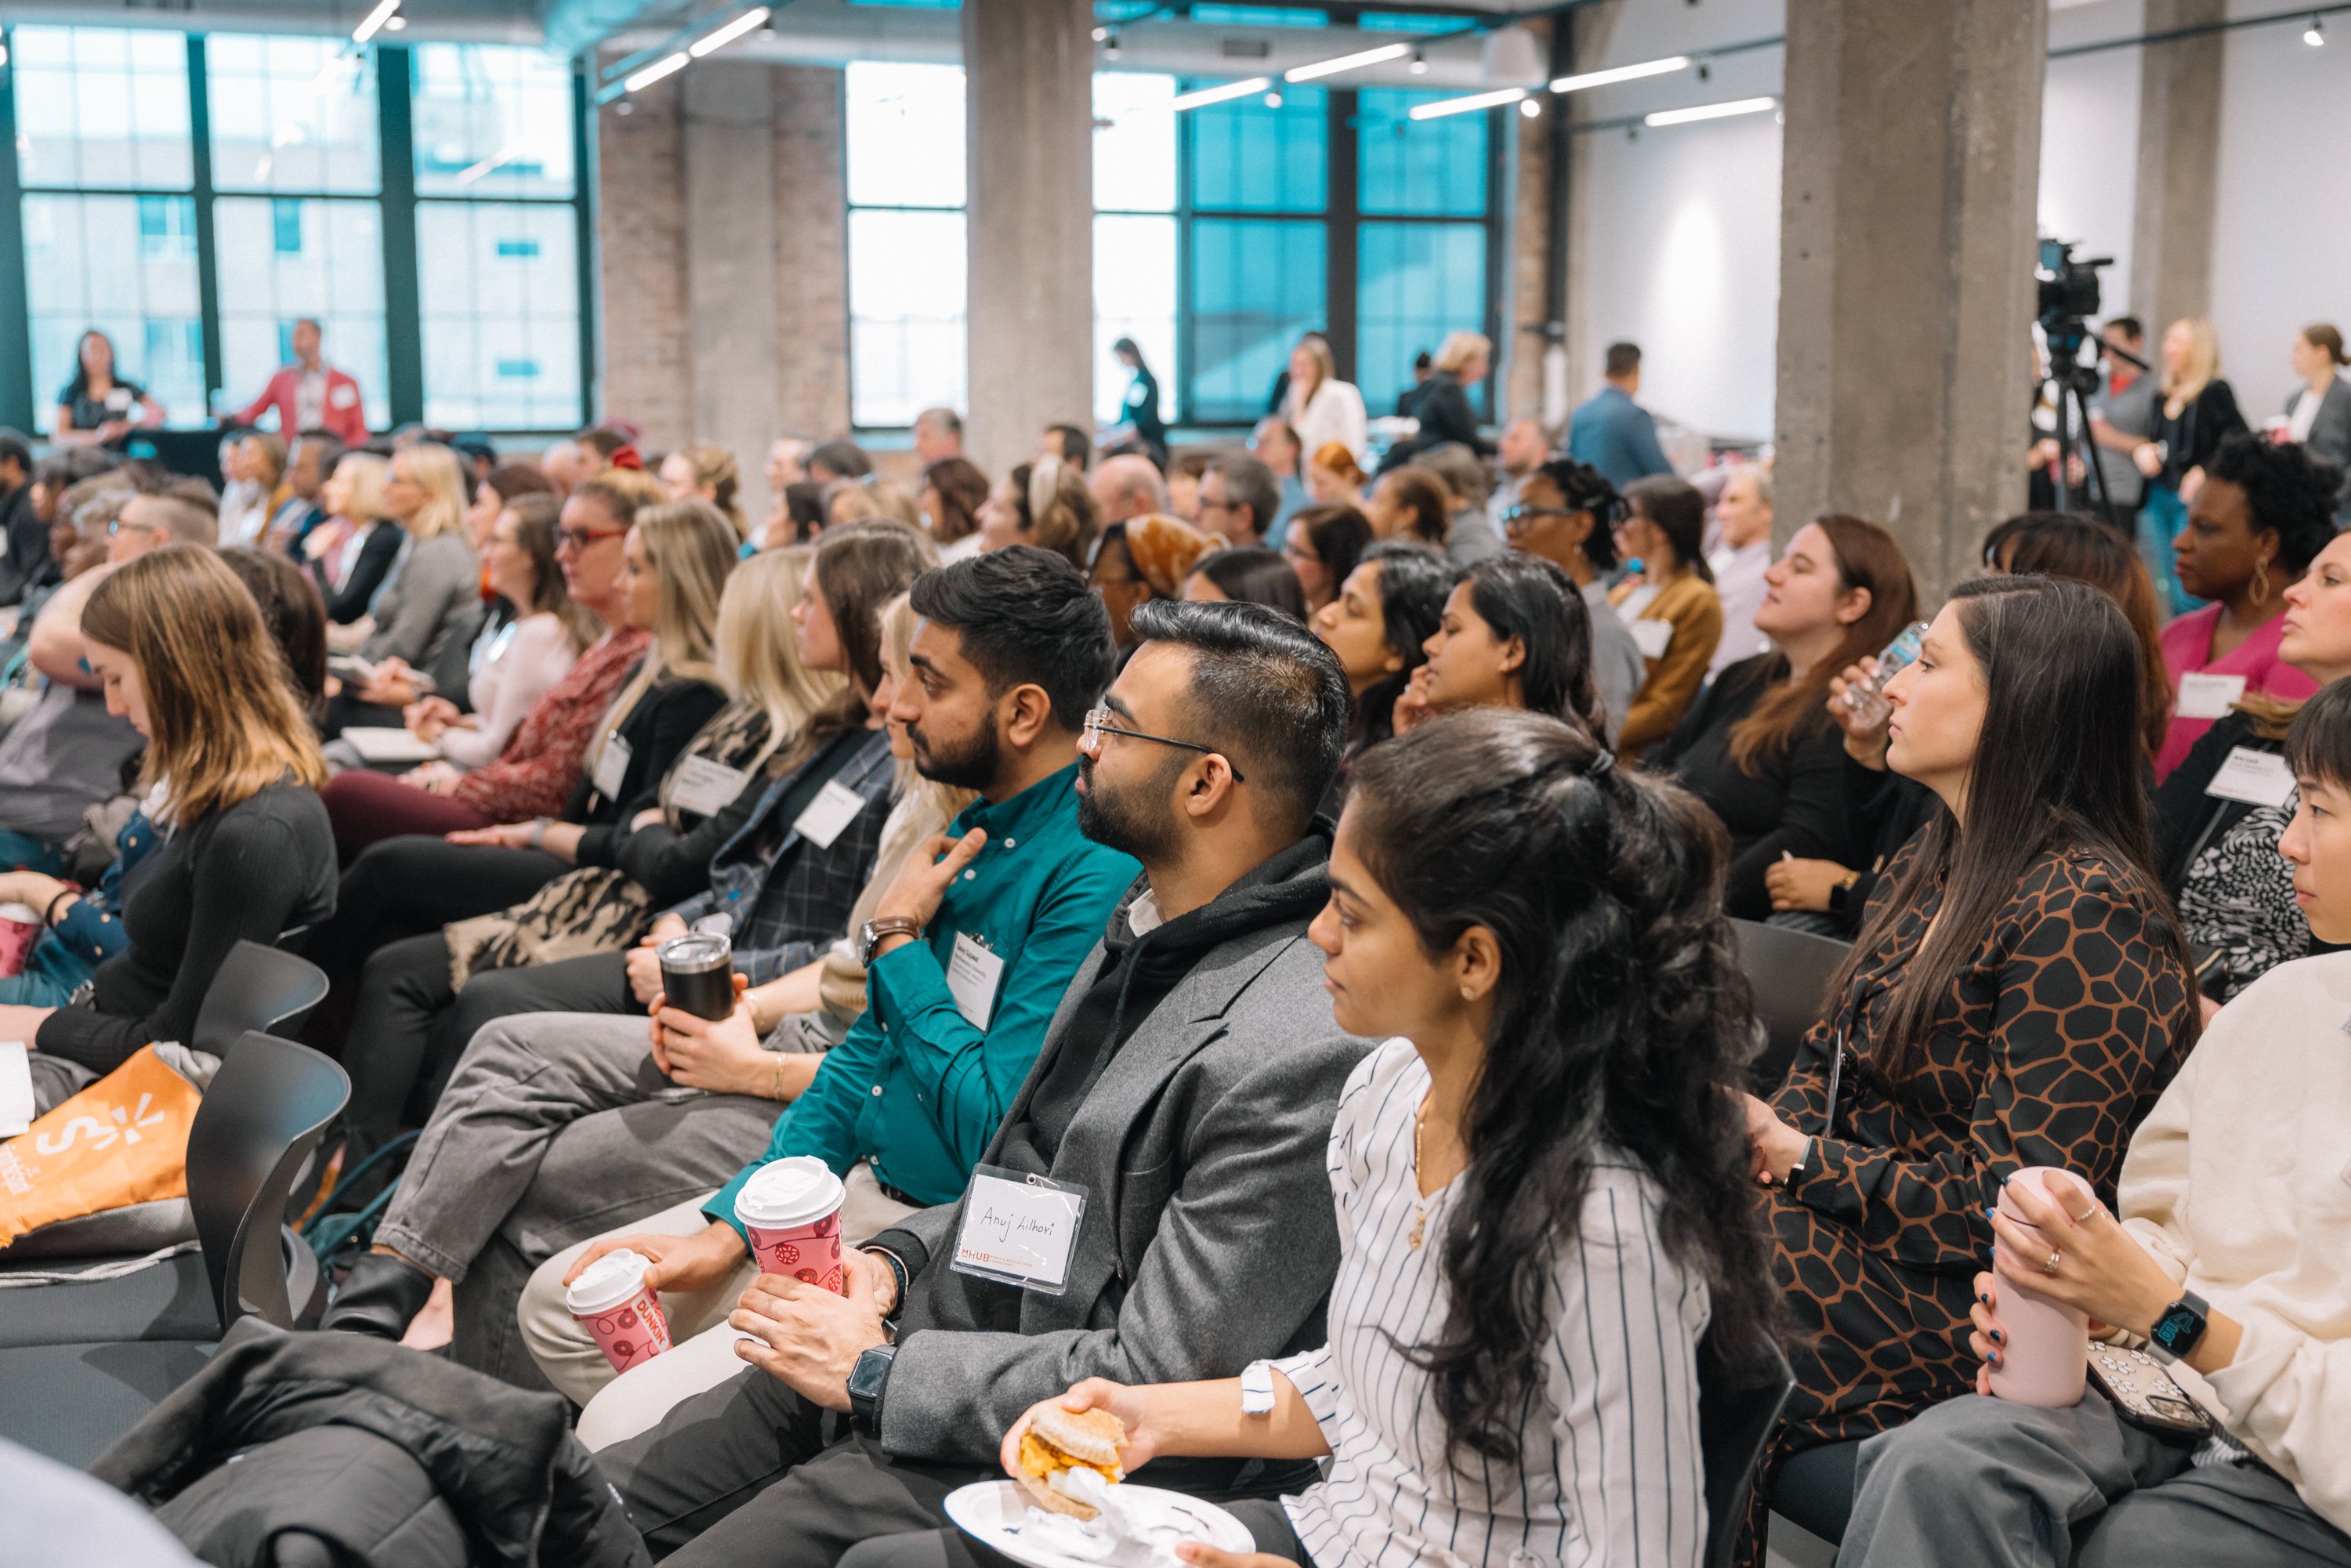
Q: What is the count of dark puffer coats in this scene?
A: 1